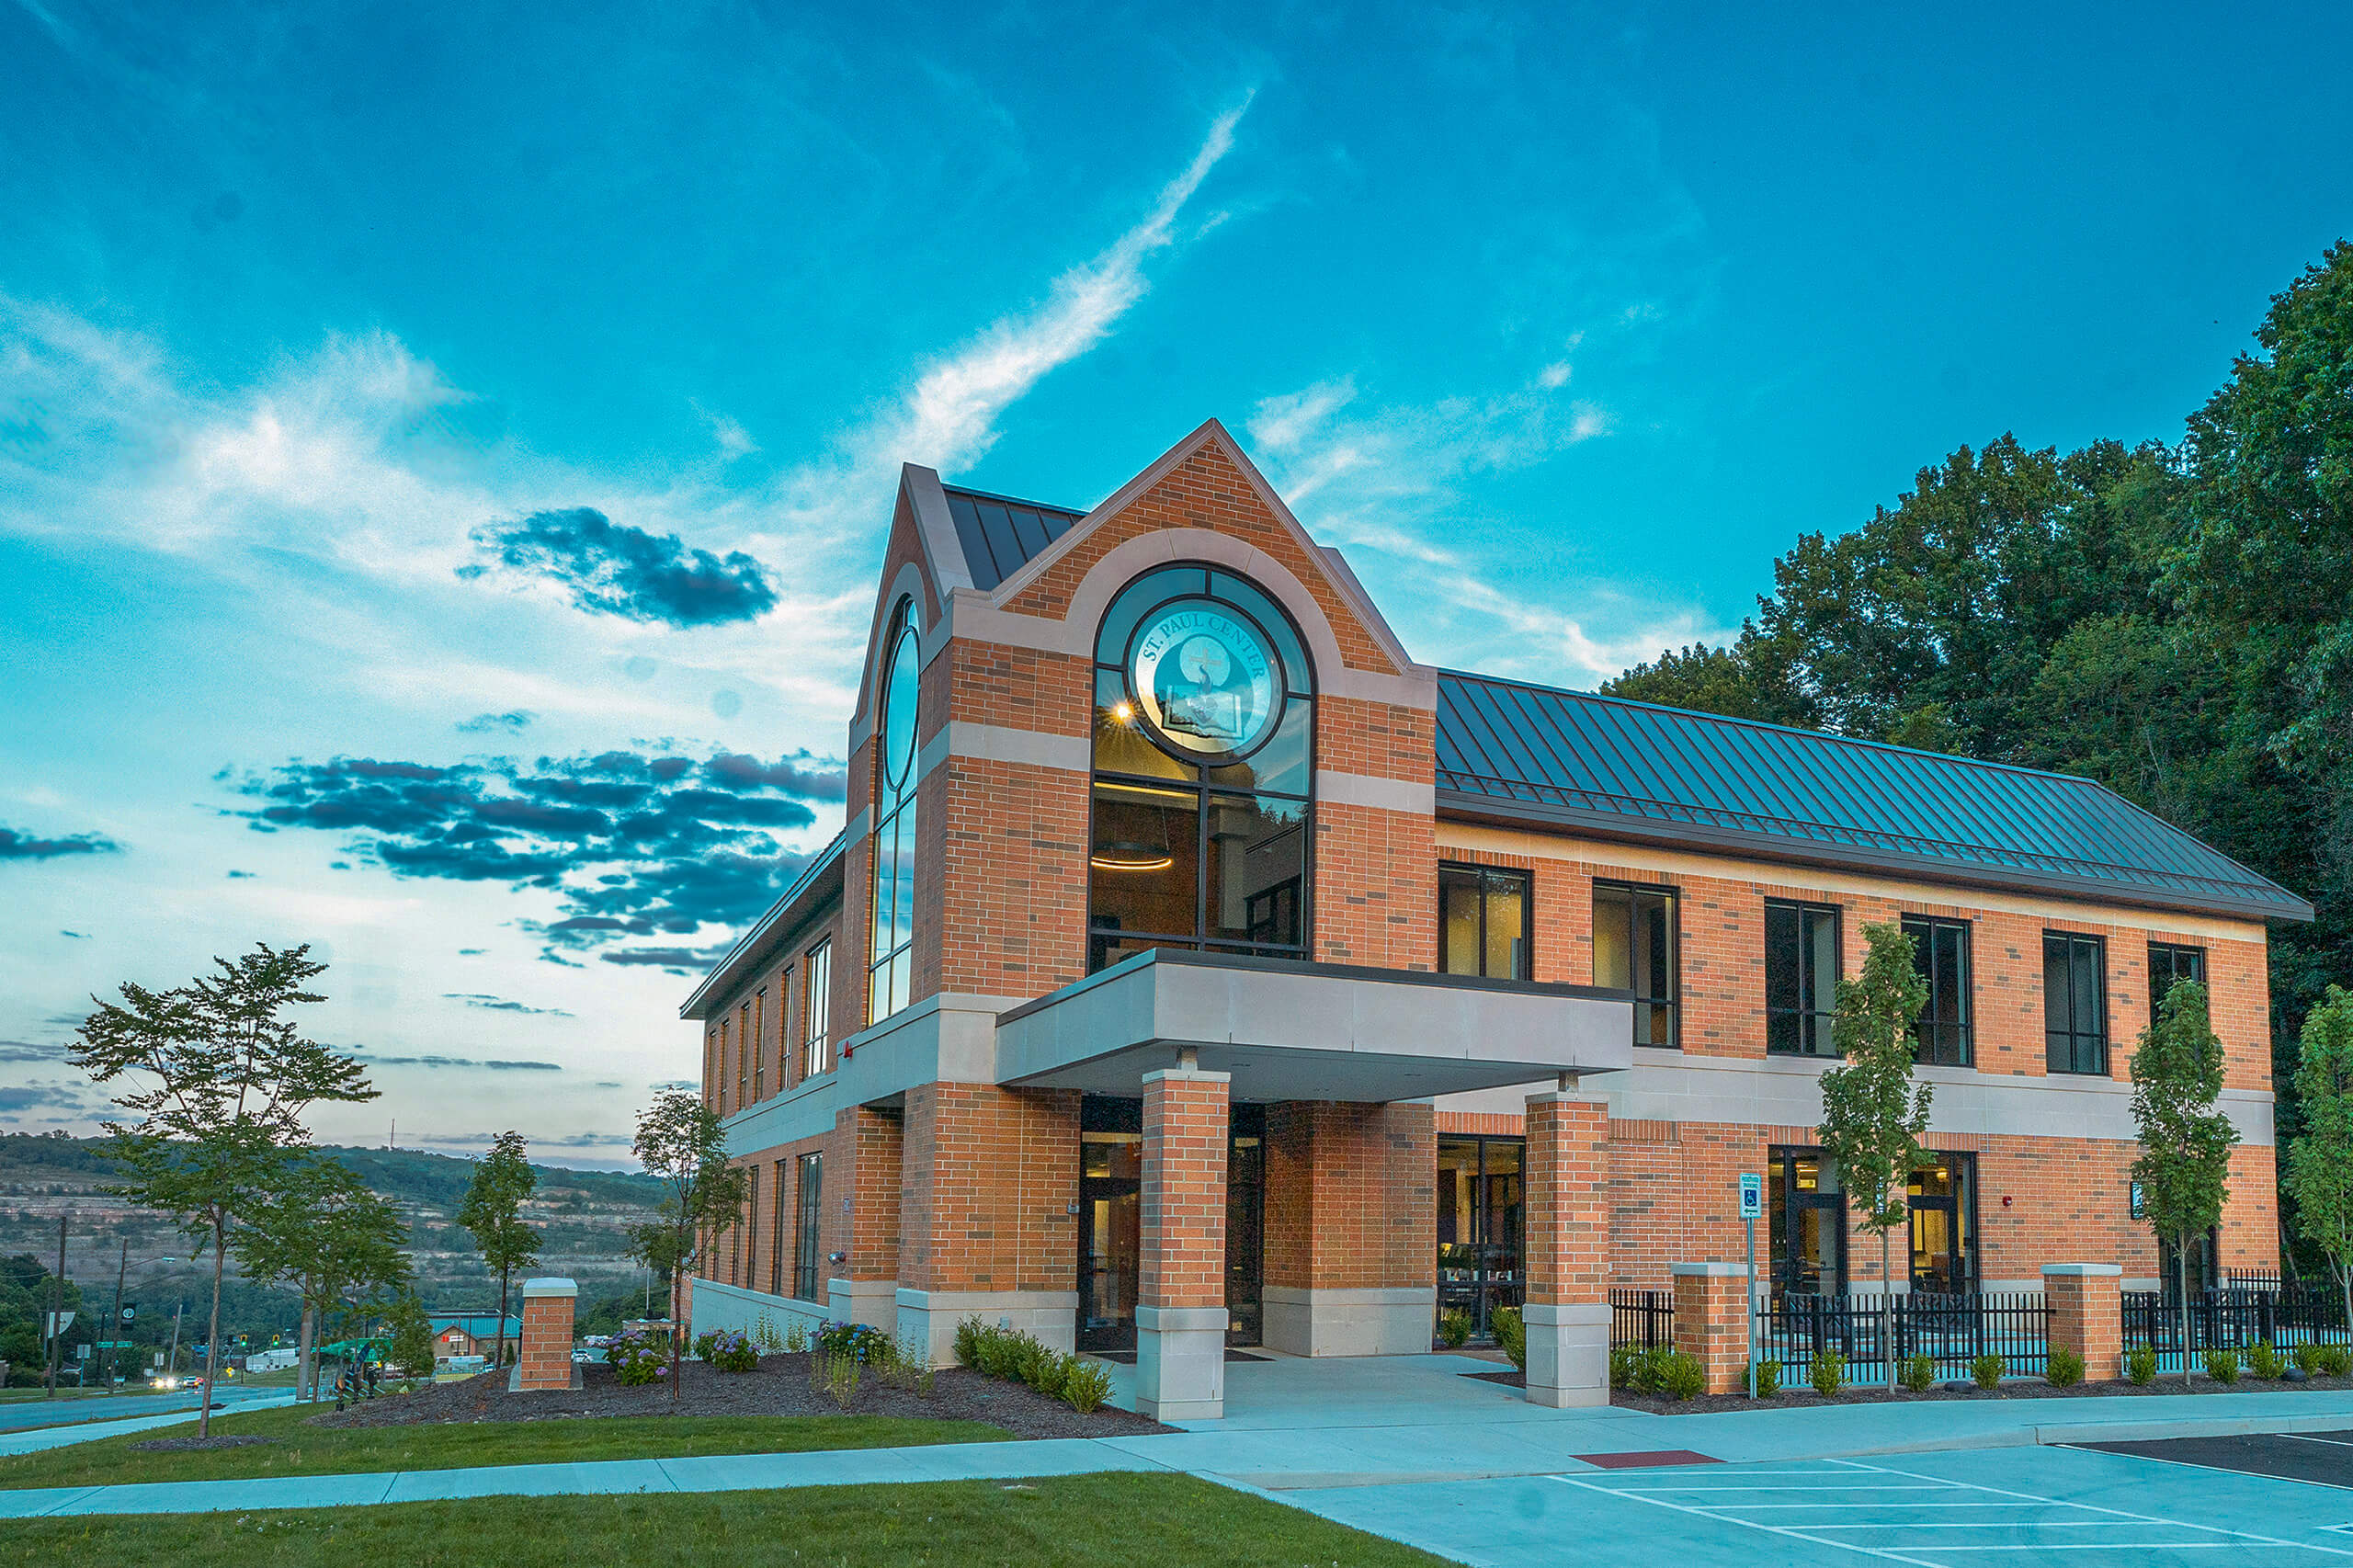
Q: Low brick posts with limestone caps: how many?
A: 3